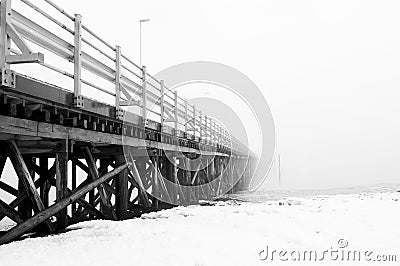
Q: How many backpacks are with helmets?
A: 0